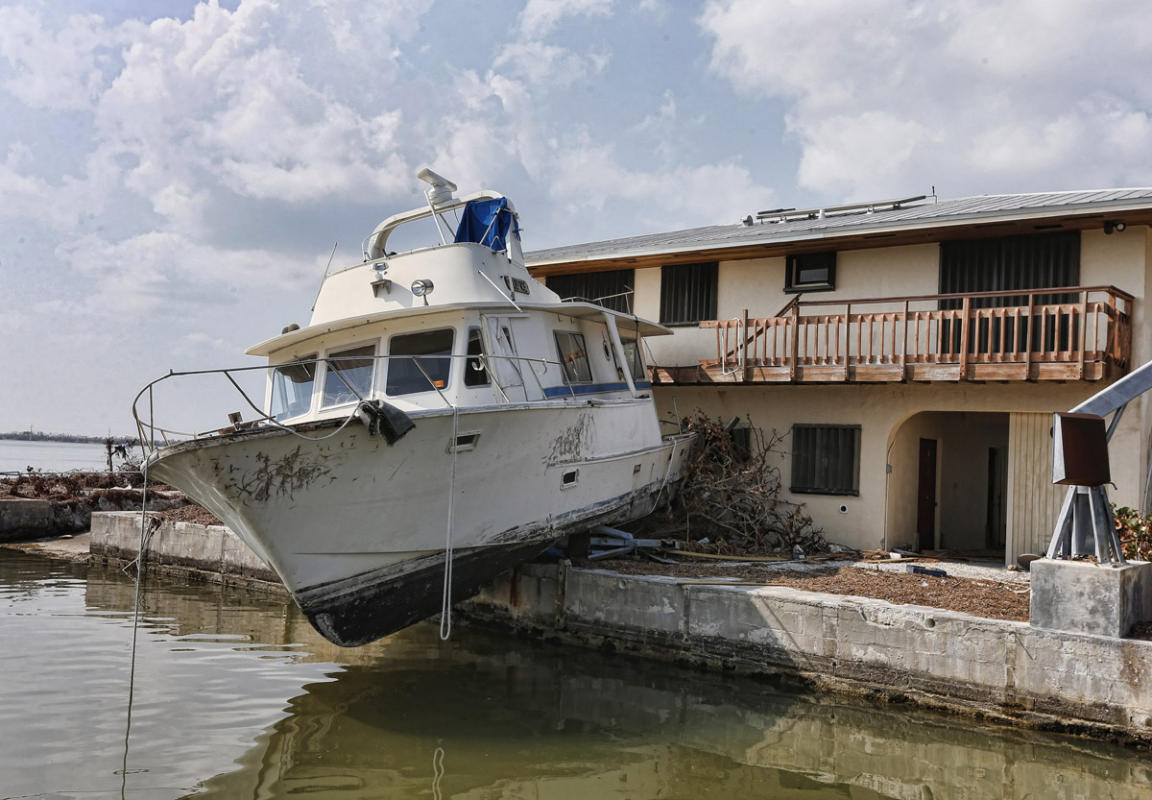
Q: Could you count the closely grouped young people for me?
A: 0